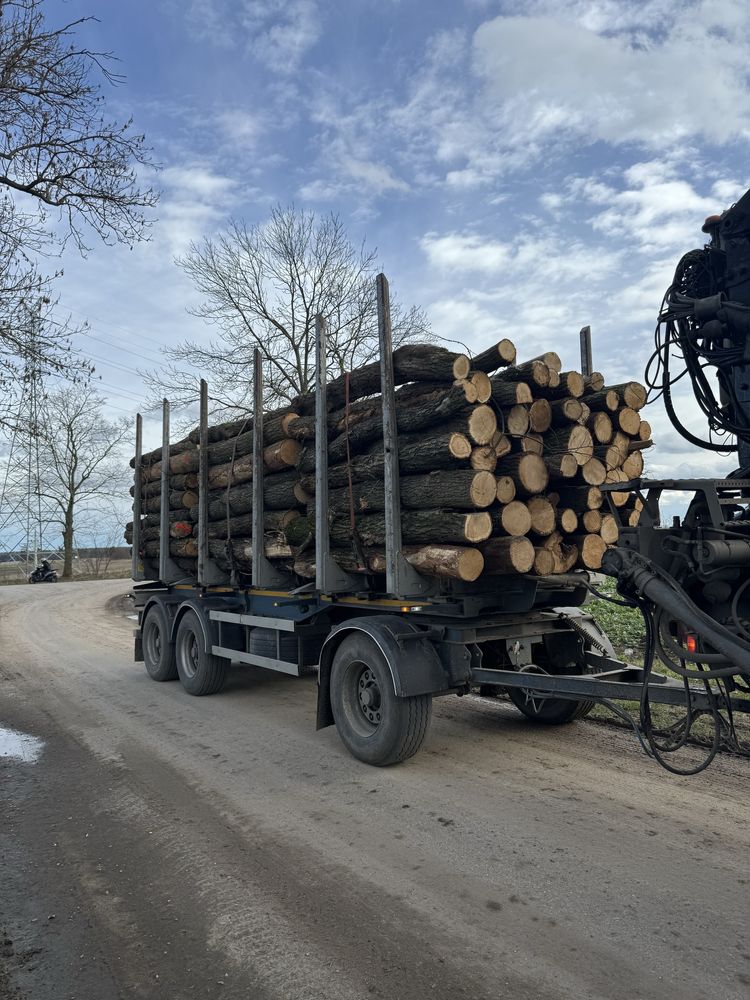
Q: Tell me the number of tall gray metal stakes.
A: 7